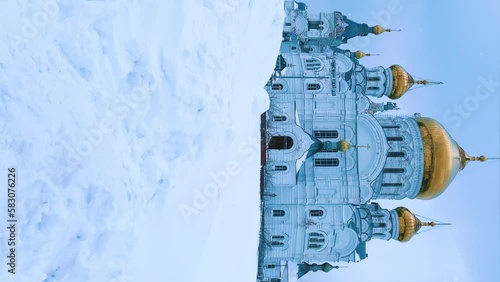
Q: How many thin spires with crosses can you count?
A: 7